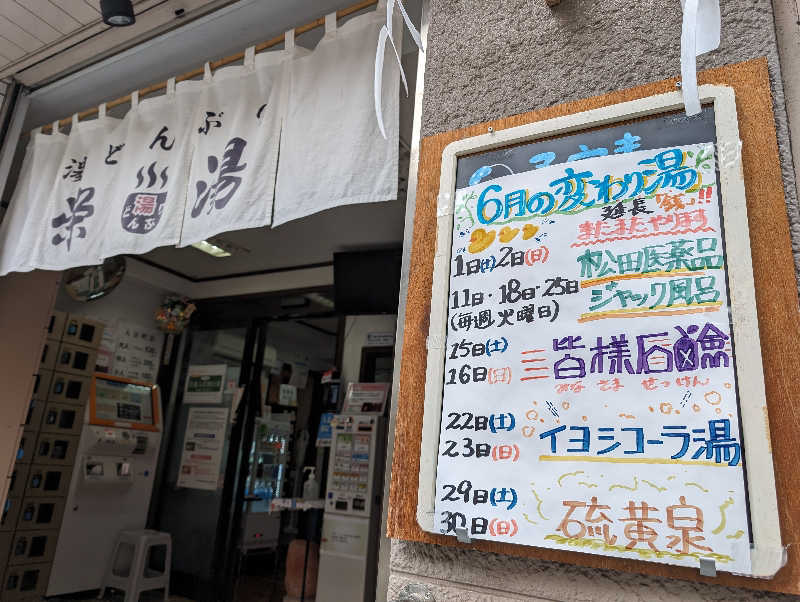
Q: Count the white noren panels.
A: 5